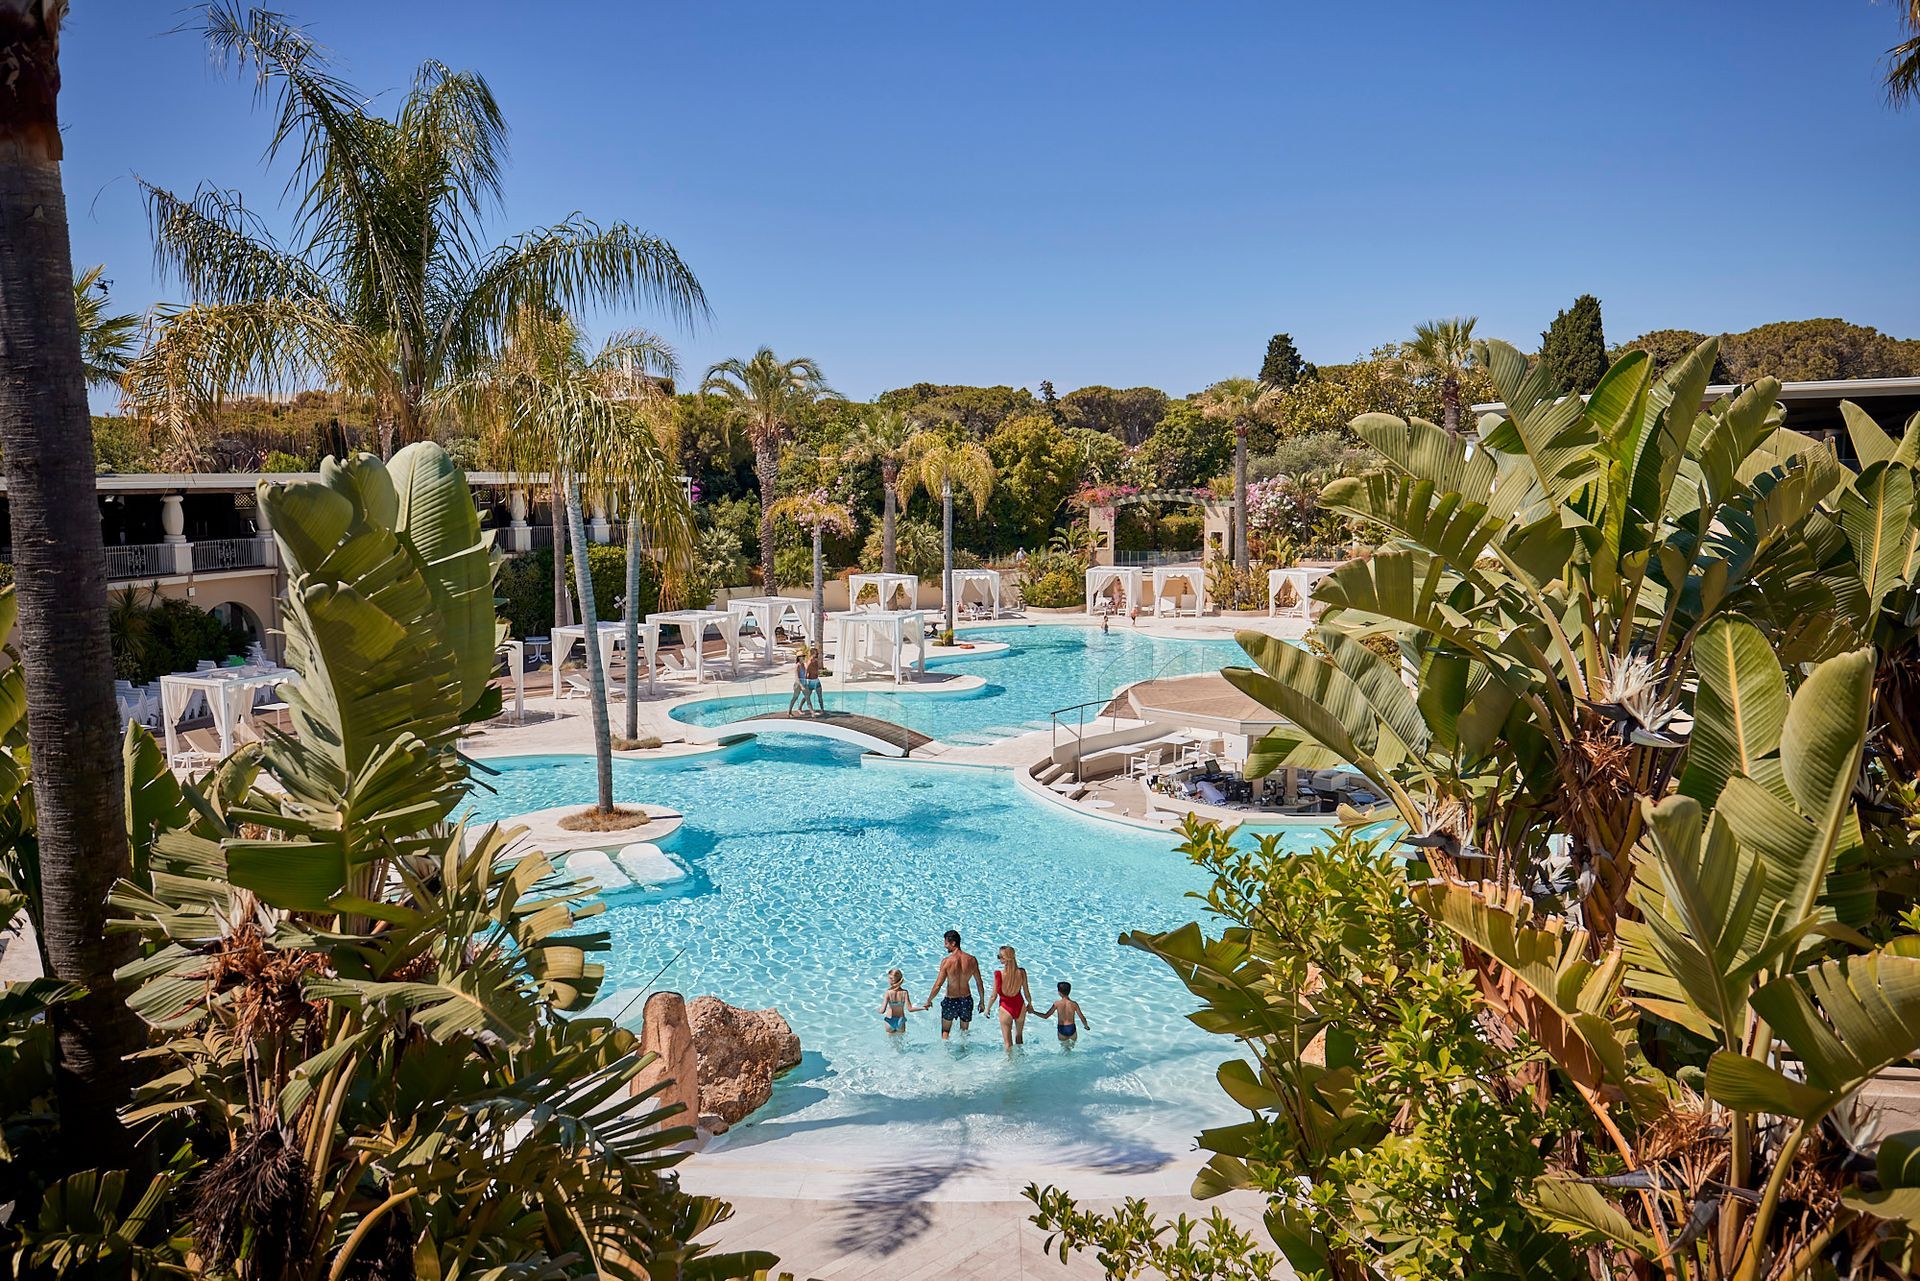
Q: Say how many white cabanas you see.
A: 11